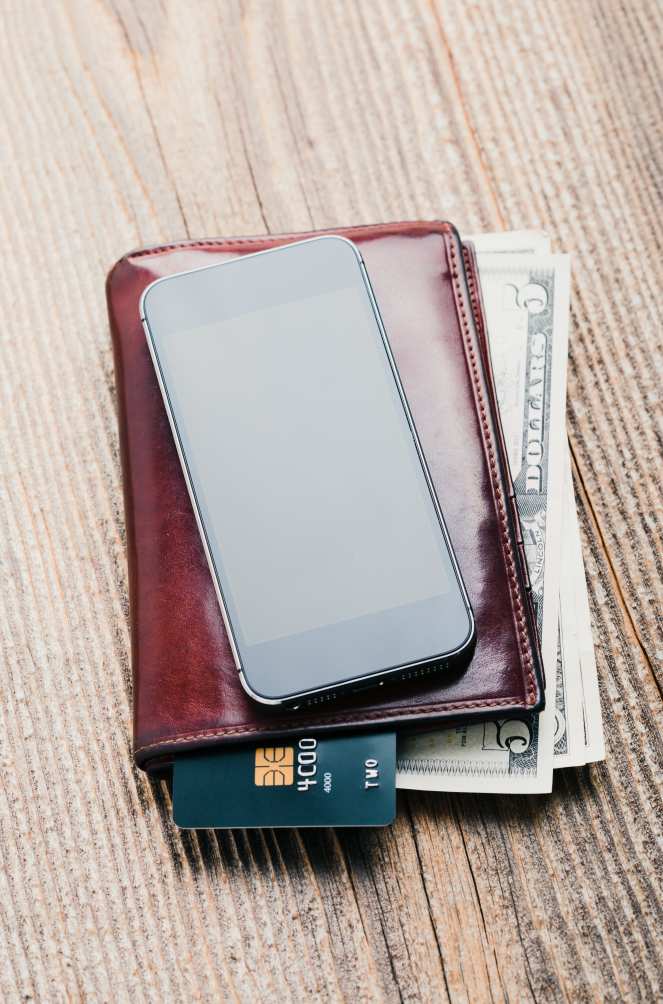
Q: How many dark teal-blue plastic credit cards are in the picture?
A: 1